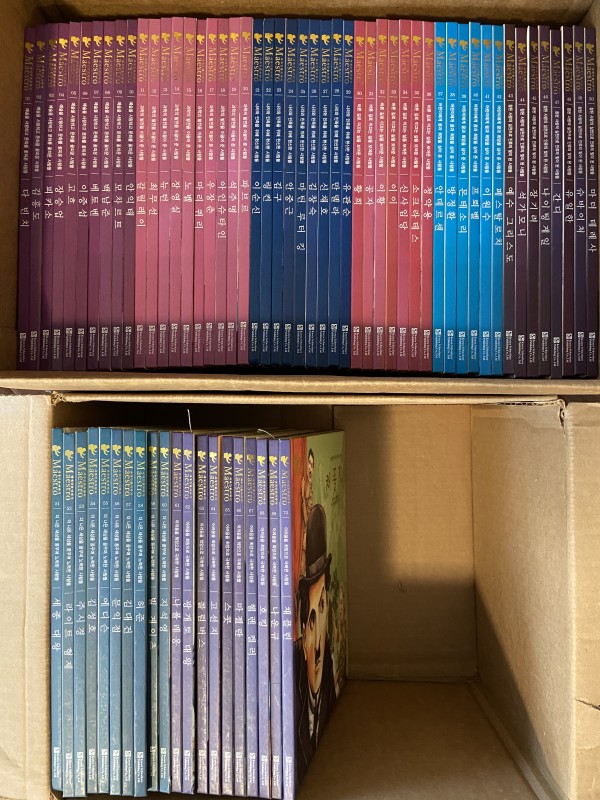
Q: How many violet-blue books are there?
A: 10